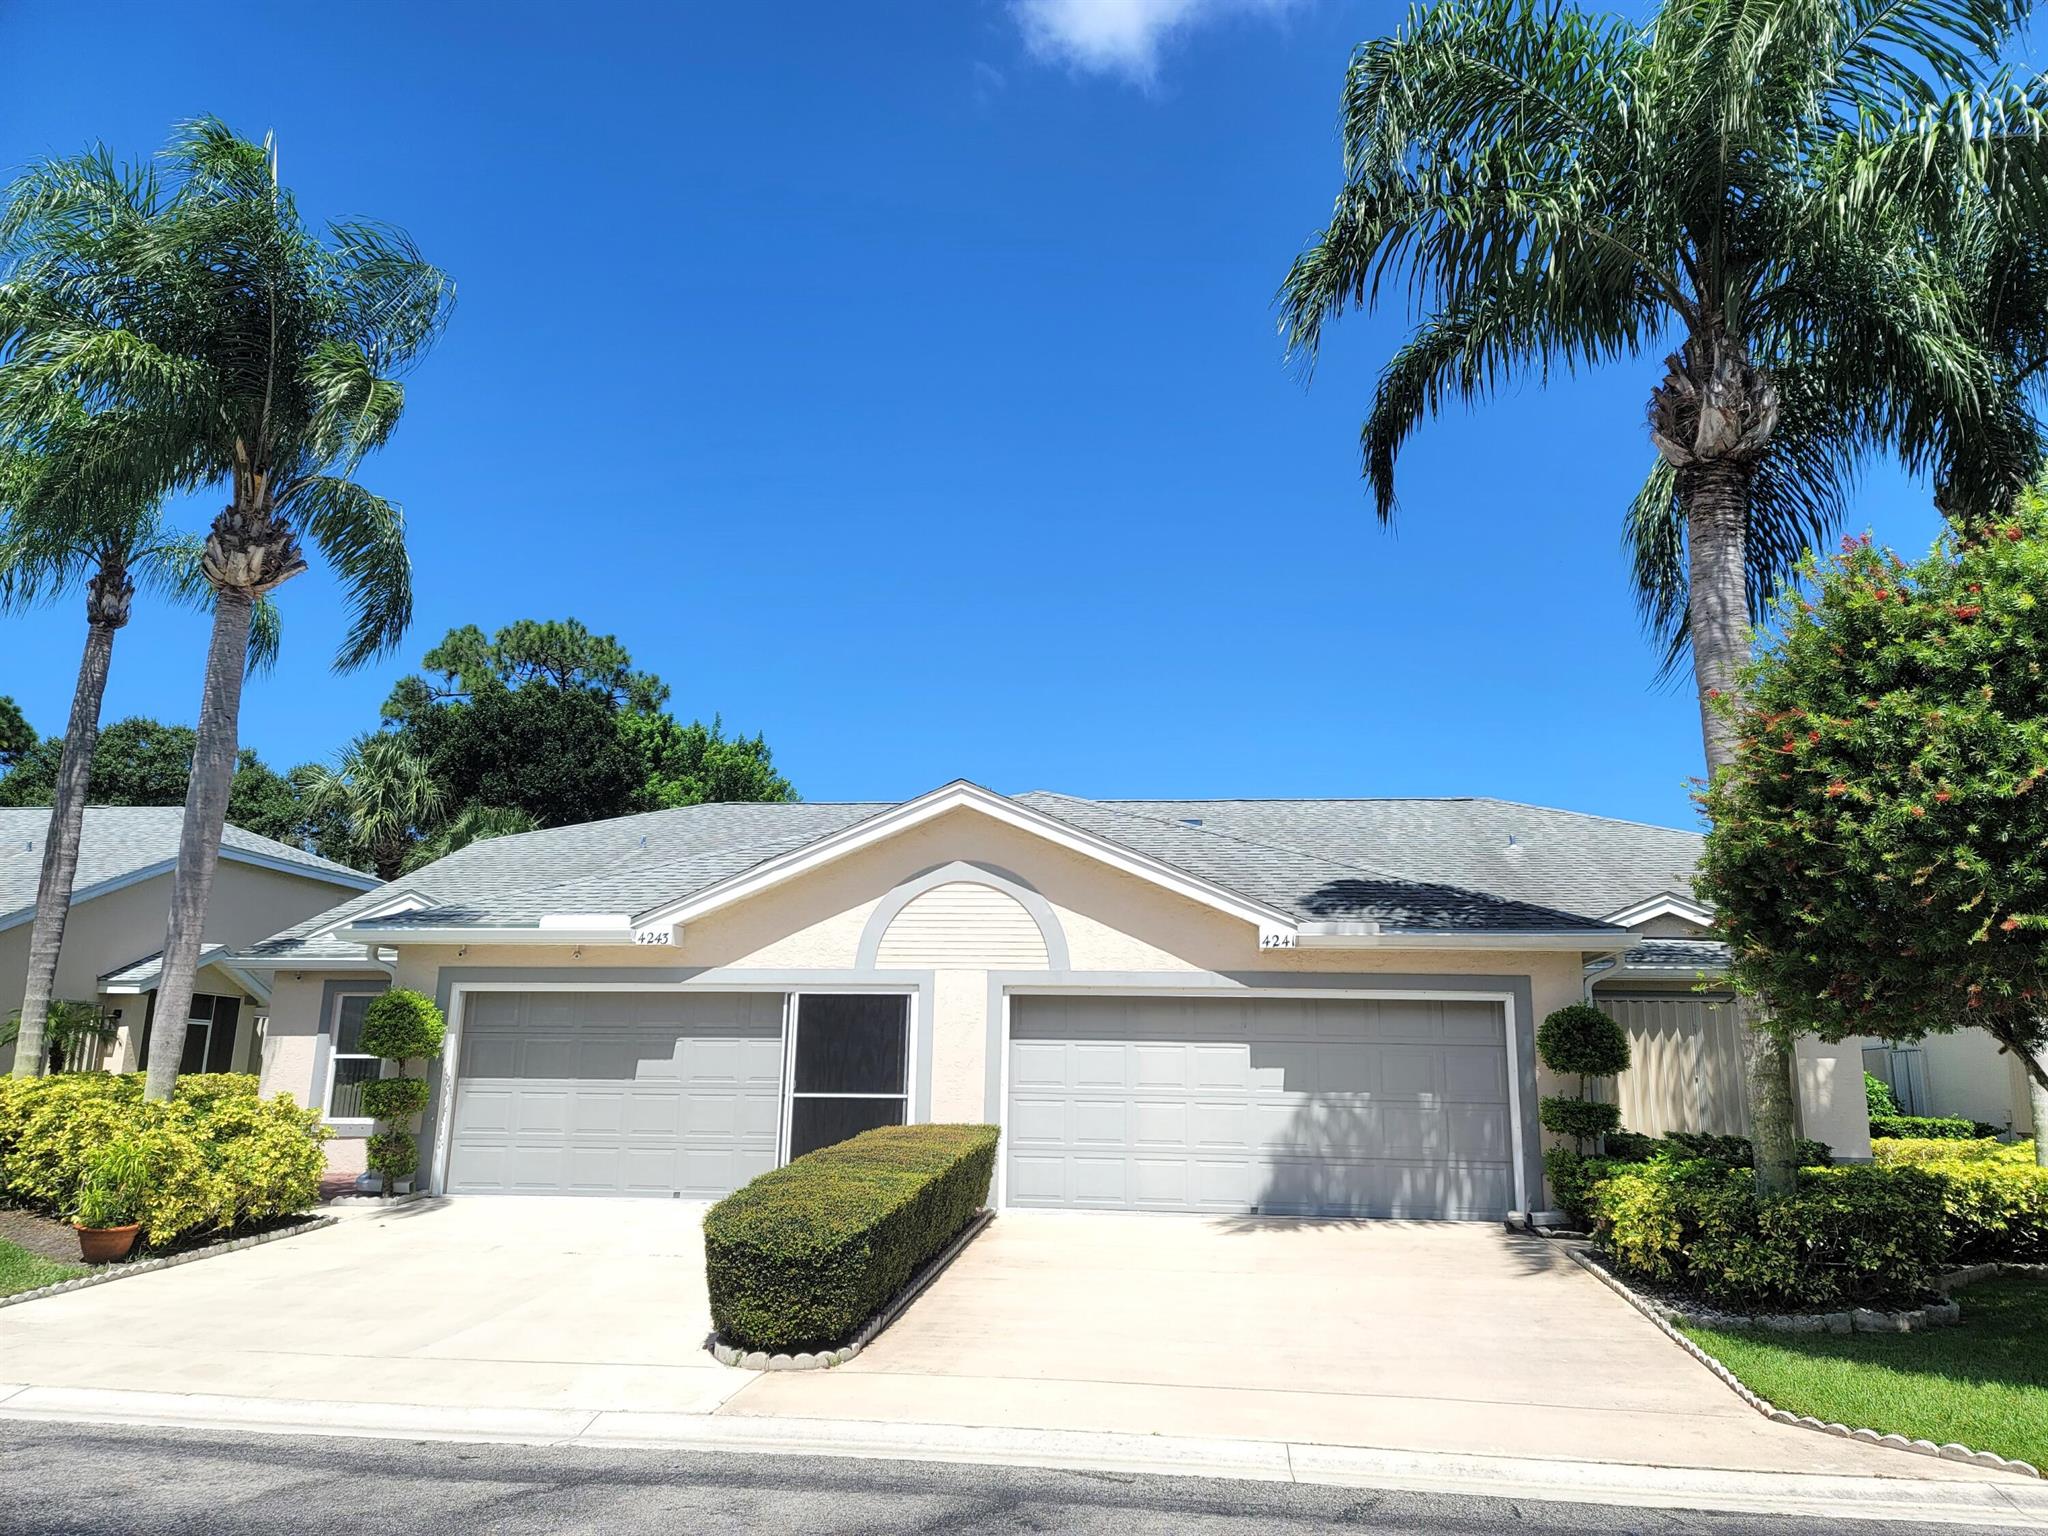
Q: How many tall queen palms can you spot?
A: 4